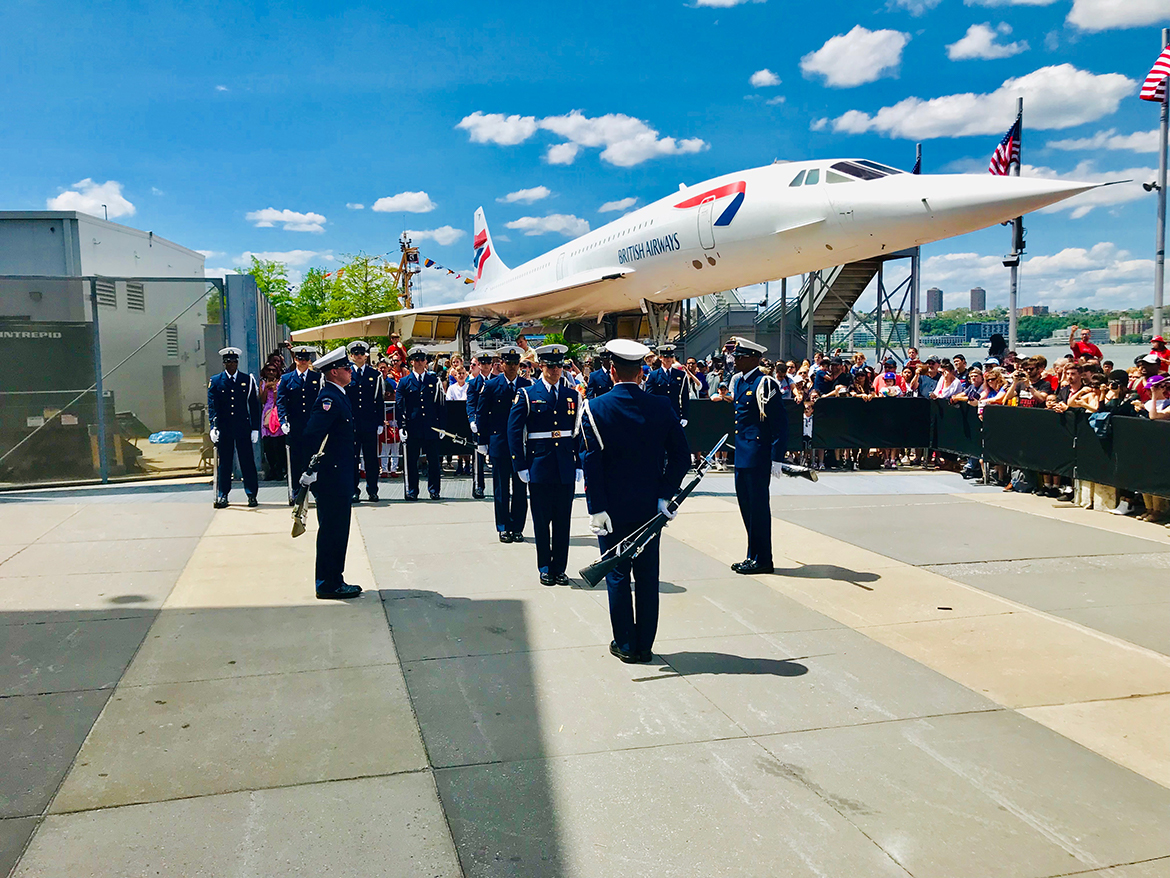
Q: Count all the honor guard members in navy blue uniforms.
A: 12